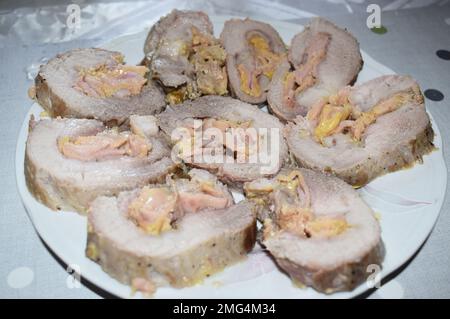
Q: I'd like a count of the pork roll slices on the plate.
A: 9